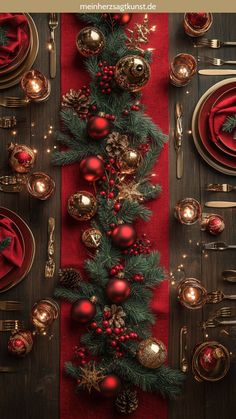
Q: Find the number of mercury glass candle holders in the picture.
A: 6